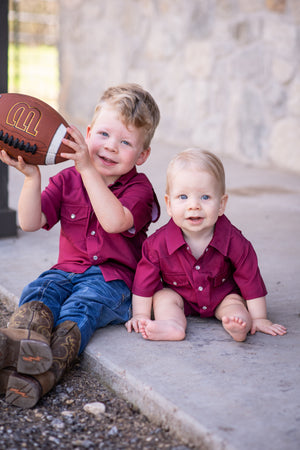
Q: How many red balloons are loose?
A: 0